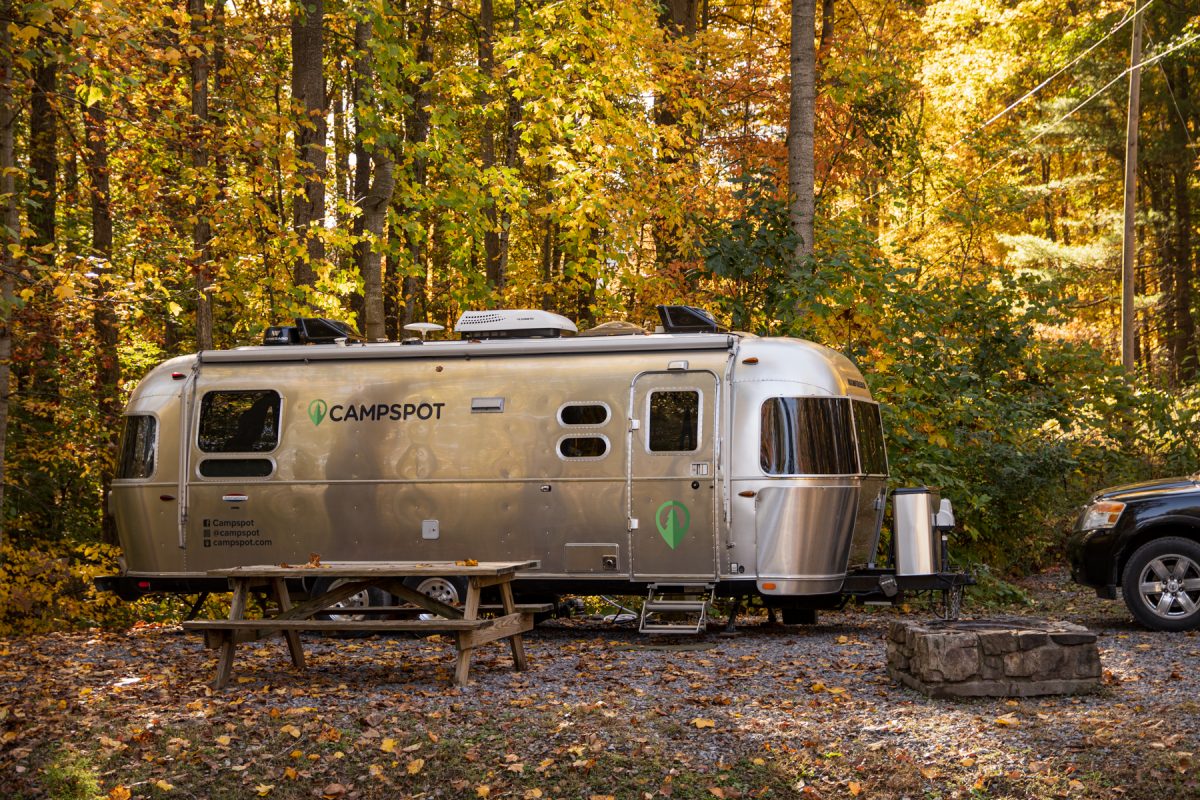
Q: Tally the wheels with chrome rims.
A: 3